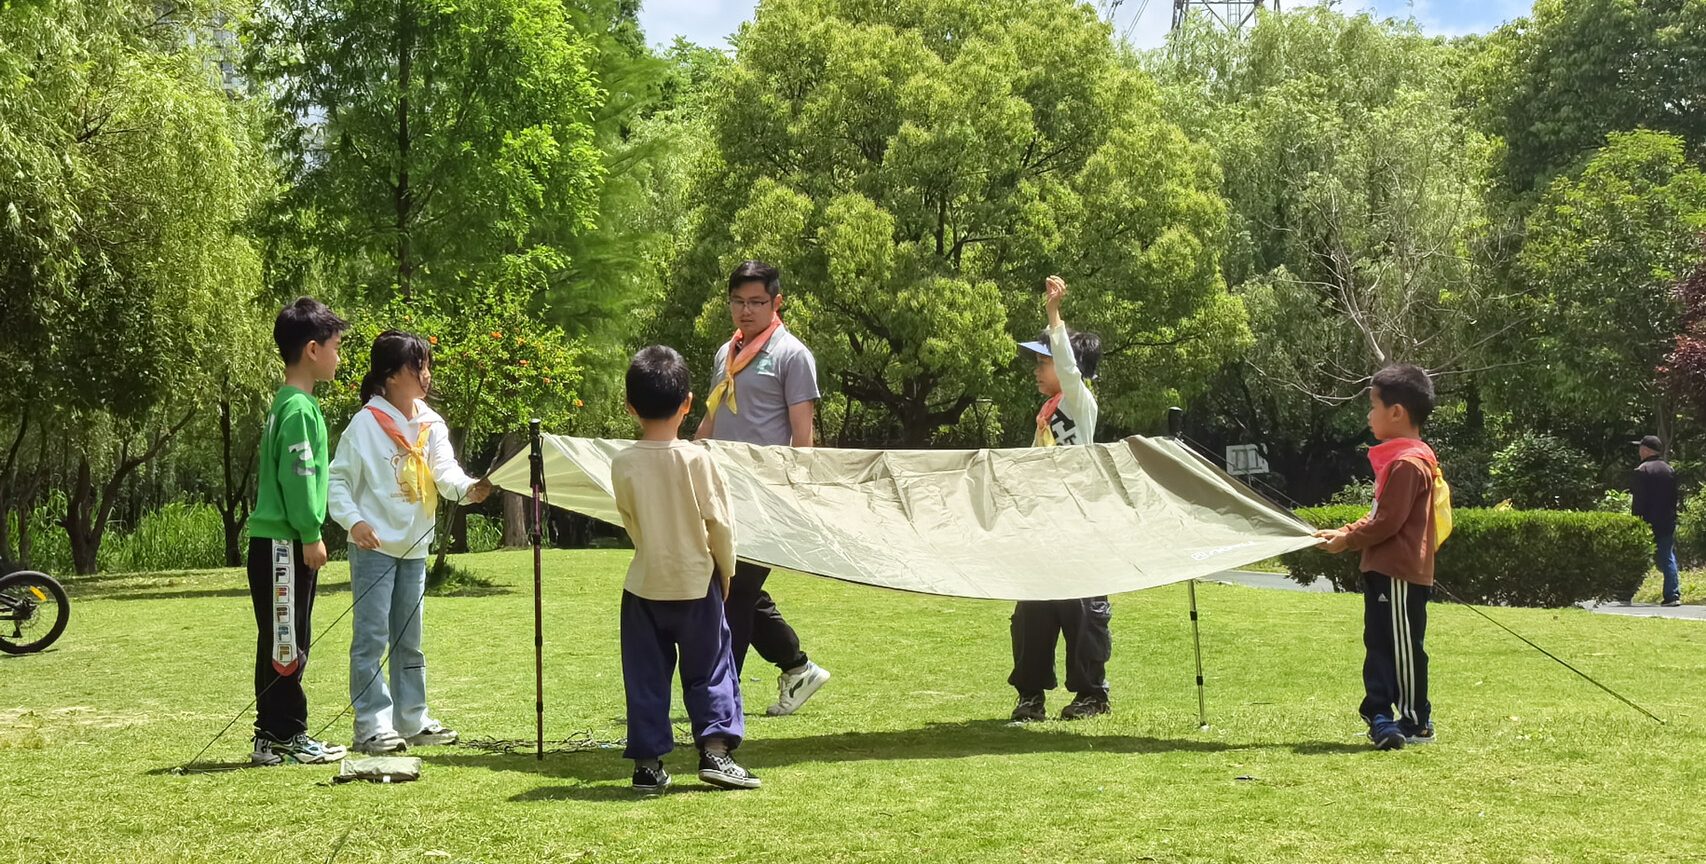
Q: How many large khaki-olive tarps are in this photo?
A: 1